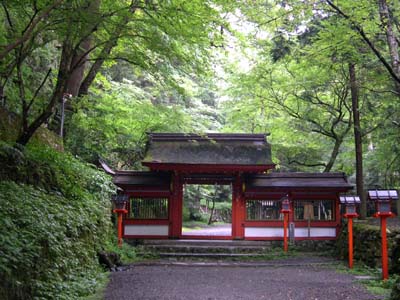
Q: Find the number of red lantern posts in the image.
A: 4